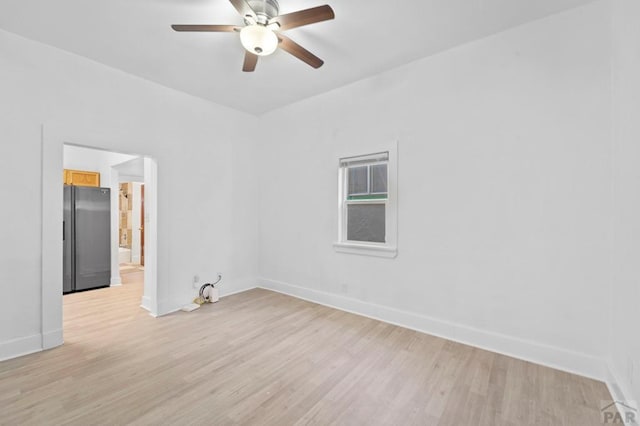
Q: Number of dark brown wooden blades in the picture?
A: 5